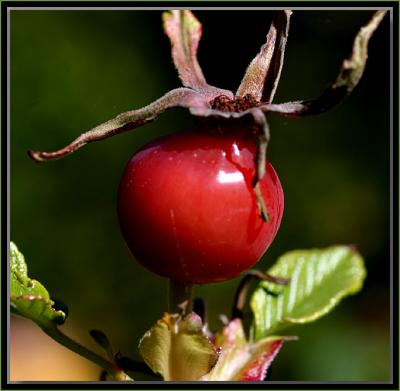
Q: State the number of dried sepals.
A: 5